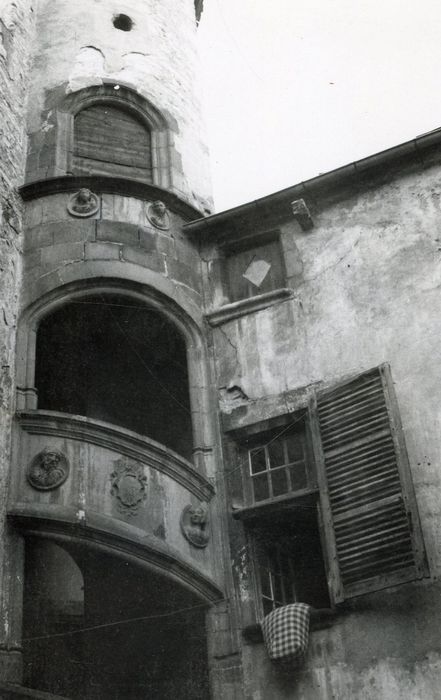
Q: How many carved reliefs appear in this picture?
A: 5